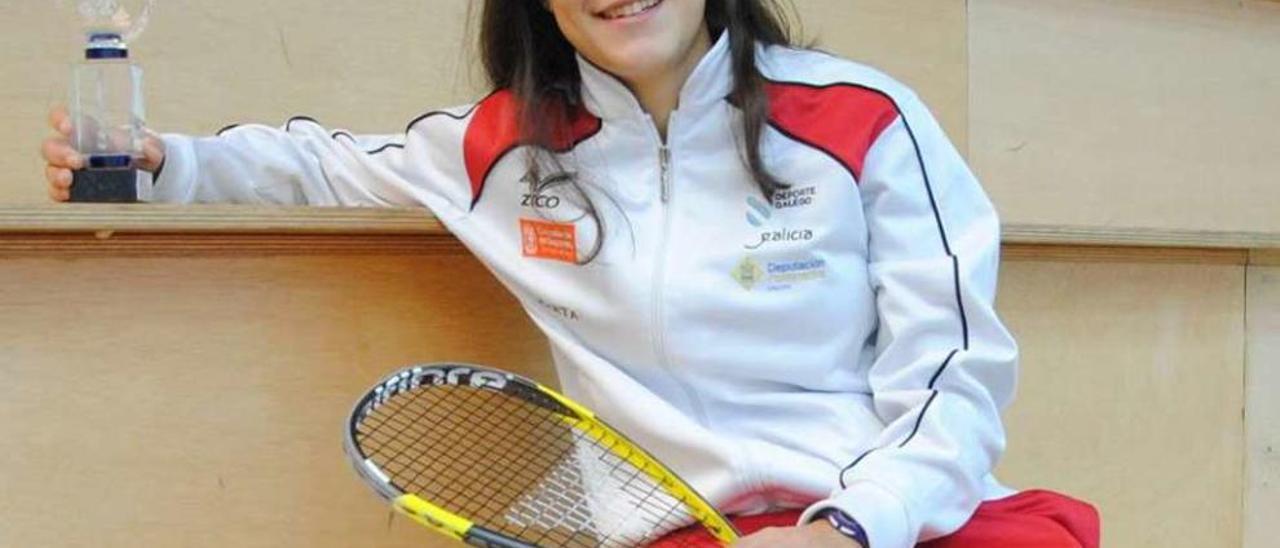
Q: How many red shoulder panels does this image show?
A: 2